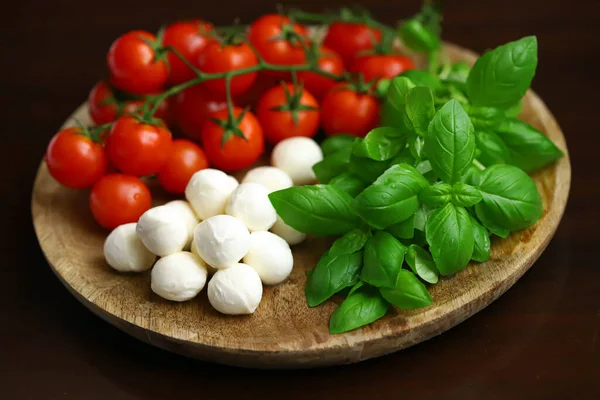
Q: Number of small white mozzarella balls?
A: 12